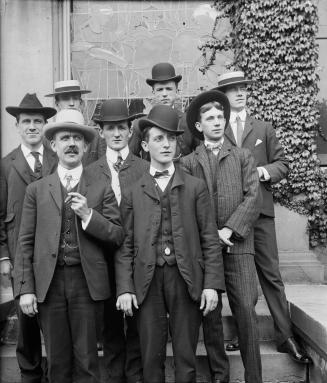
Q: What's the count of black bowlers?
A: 3